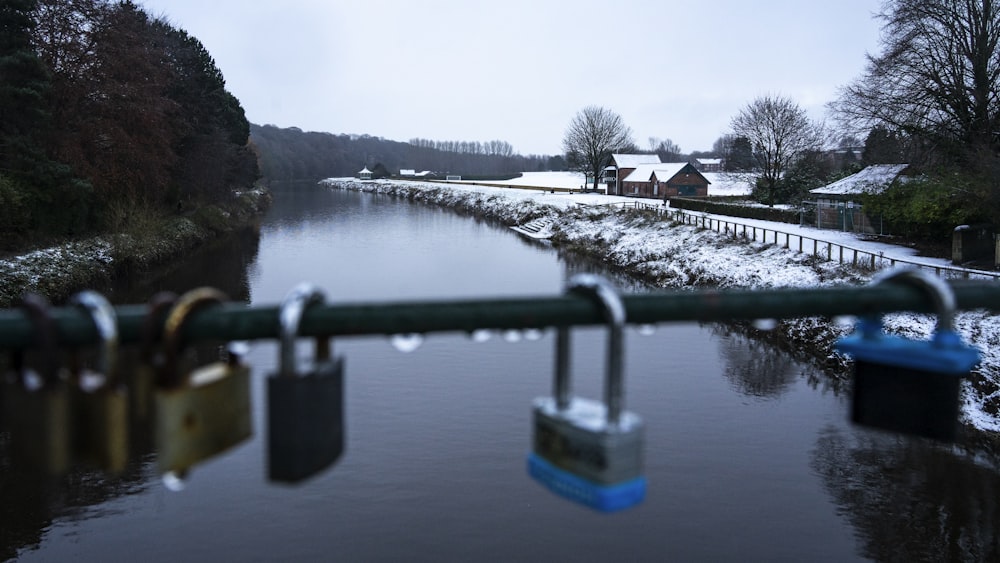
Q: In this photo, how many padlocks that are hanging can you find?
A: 7